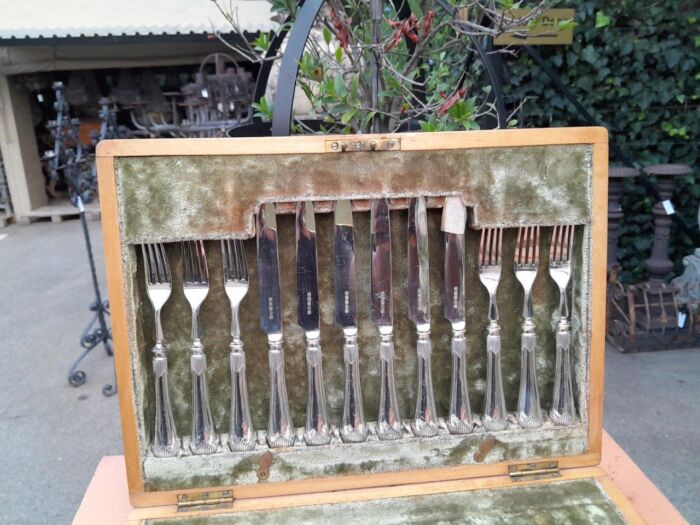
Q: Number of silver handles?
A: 12